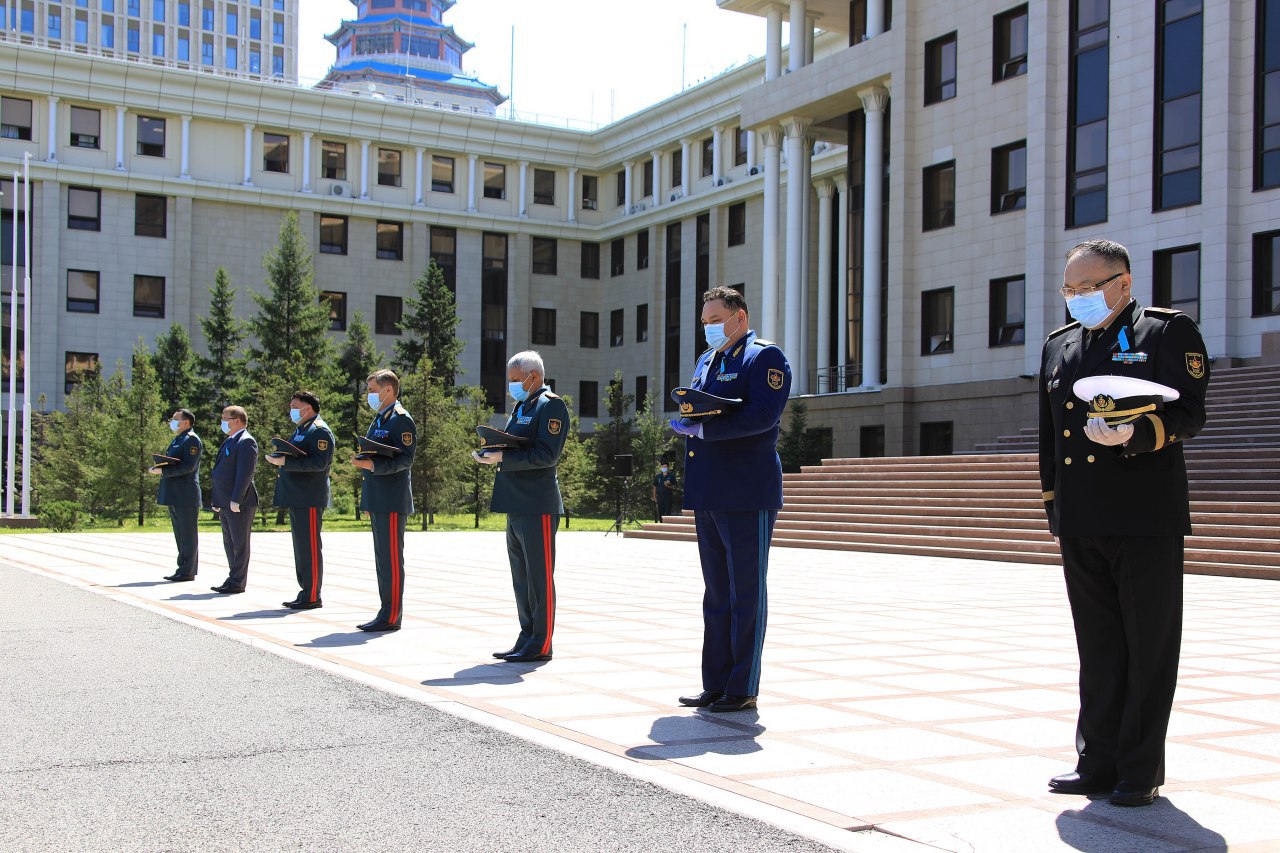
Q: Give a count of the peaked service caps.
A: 6